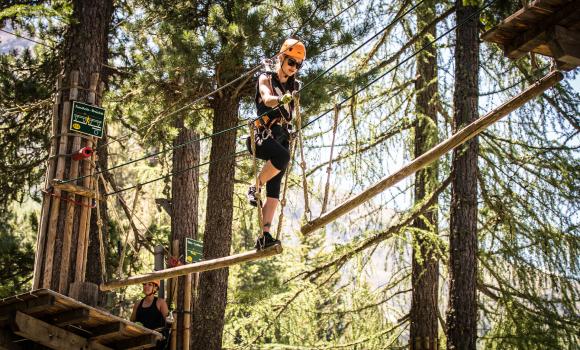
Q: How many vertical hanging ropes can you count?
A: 6